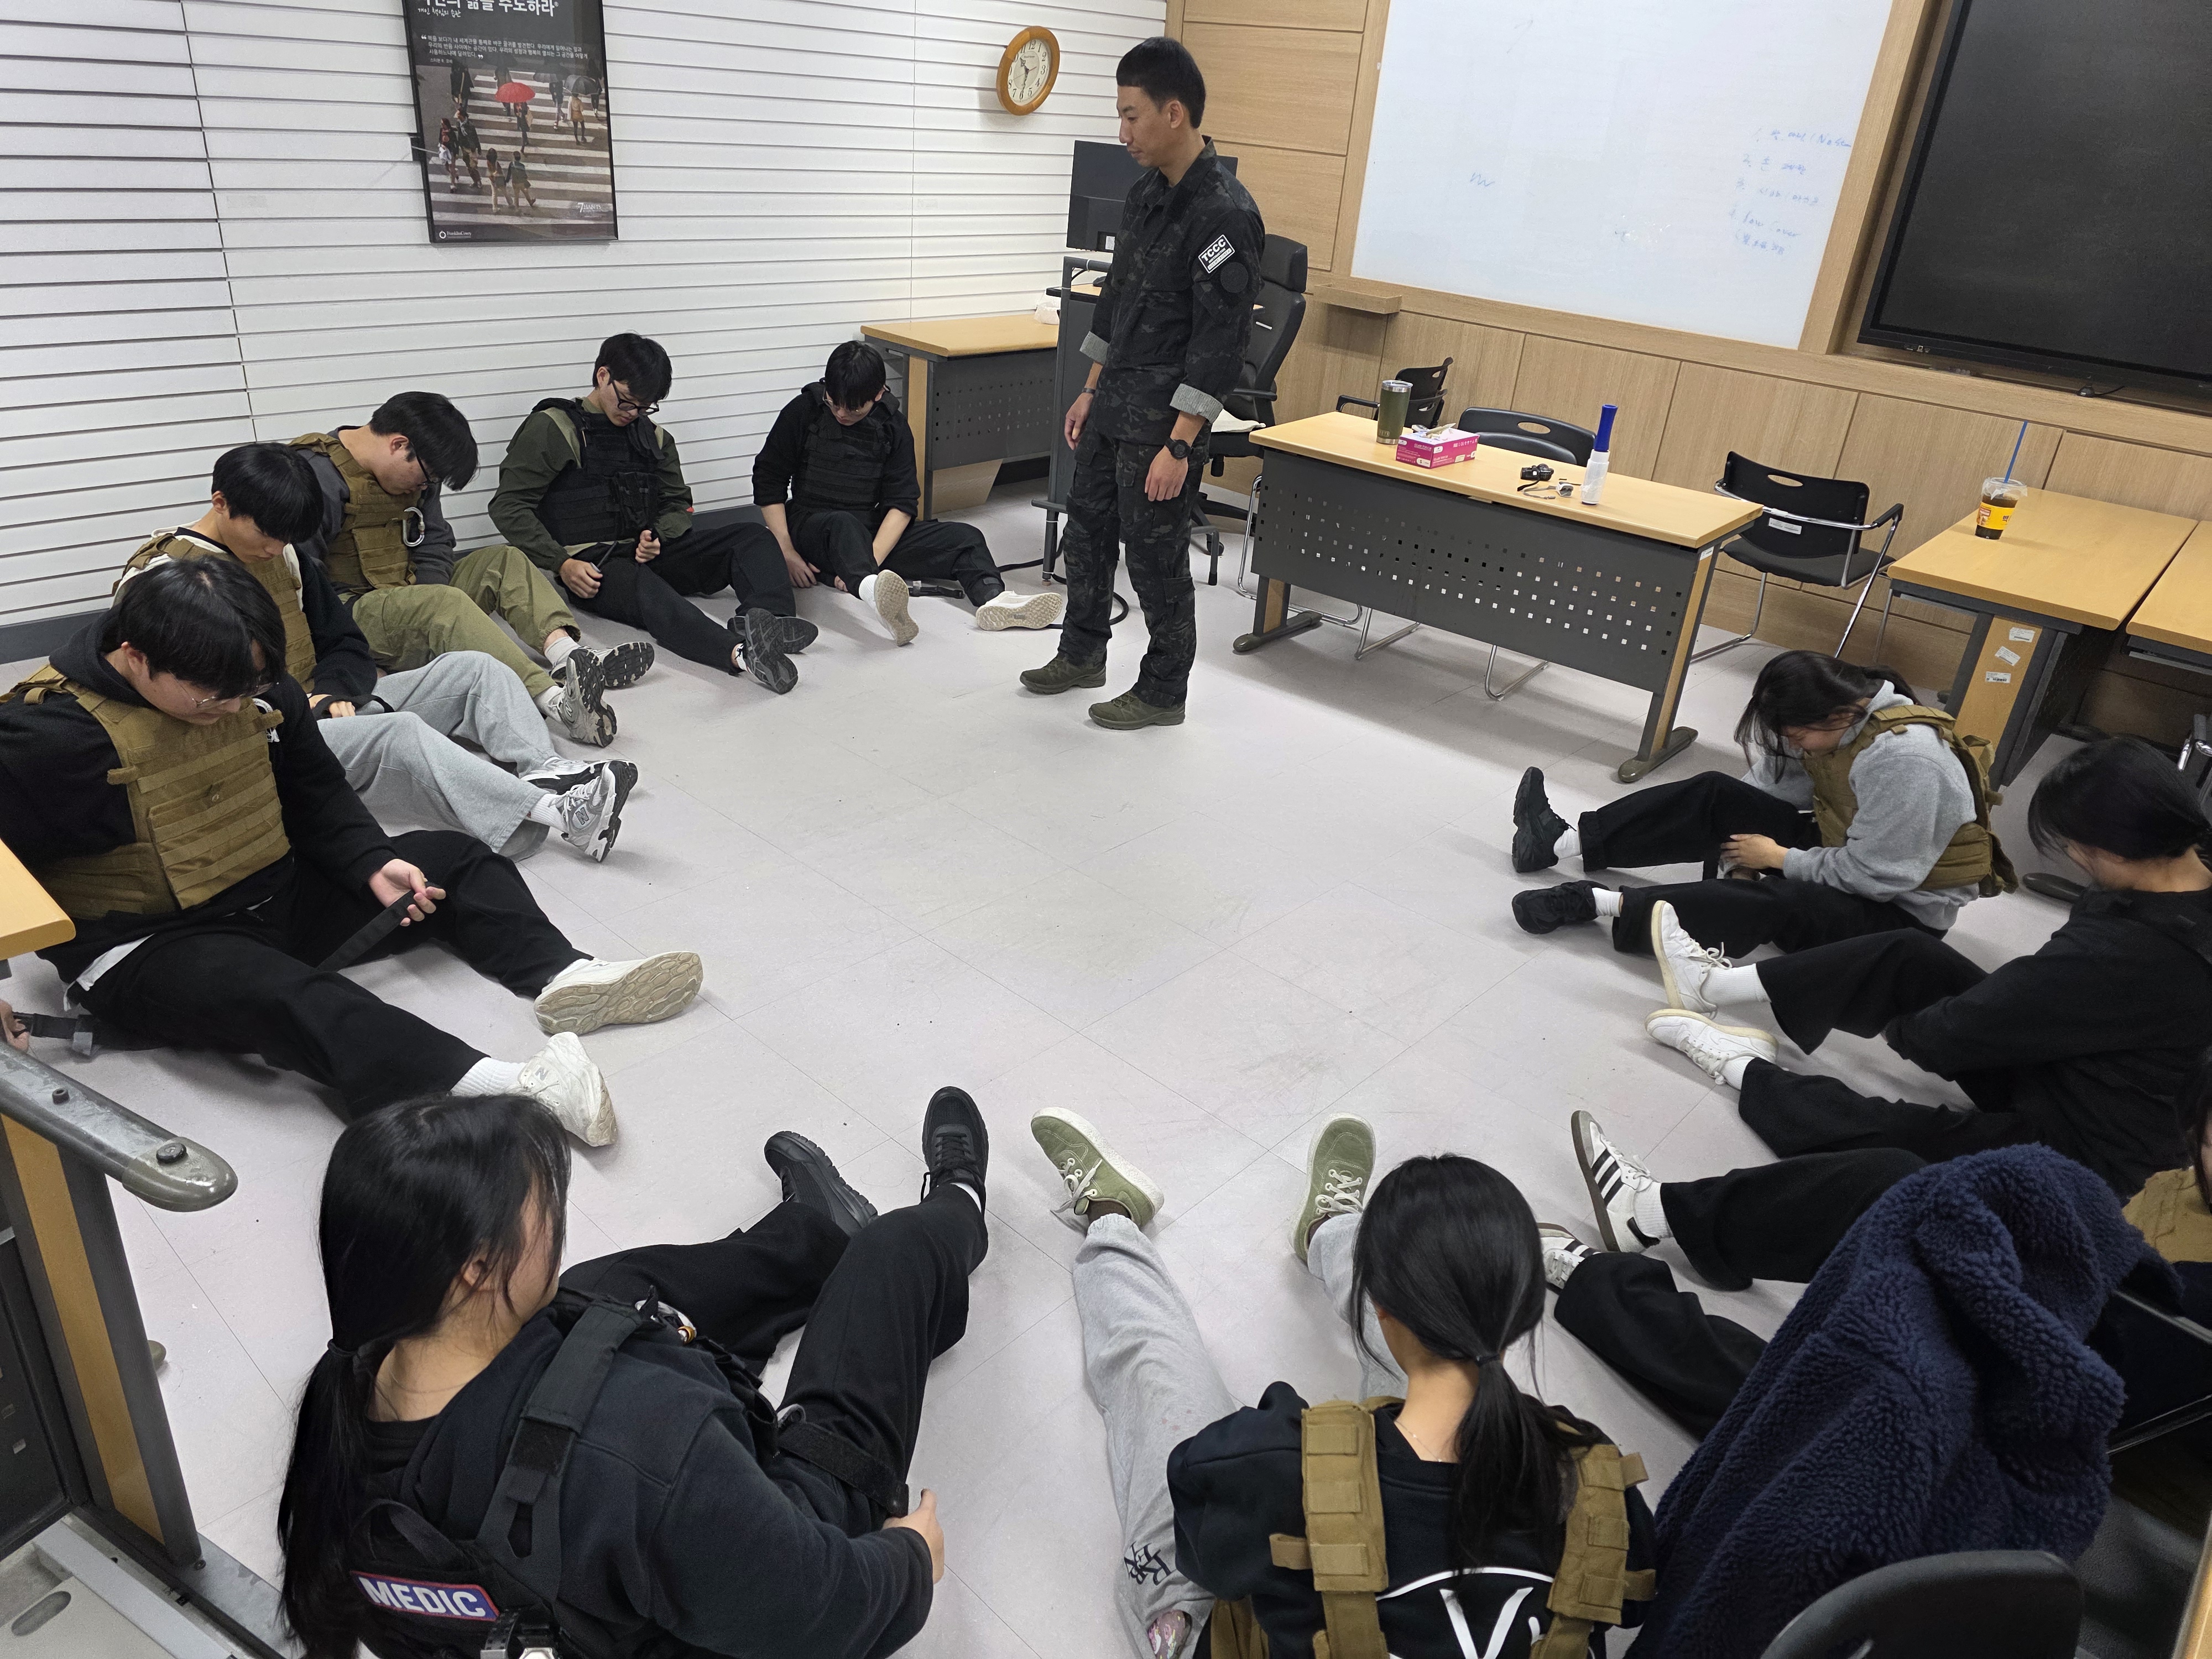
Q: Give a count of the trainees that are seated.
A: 10